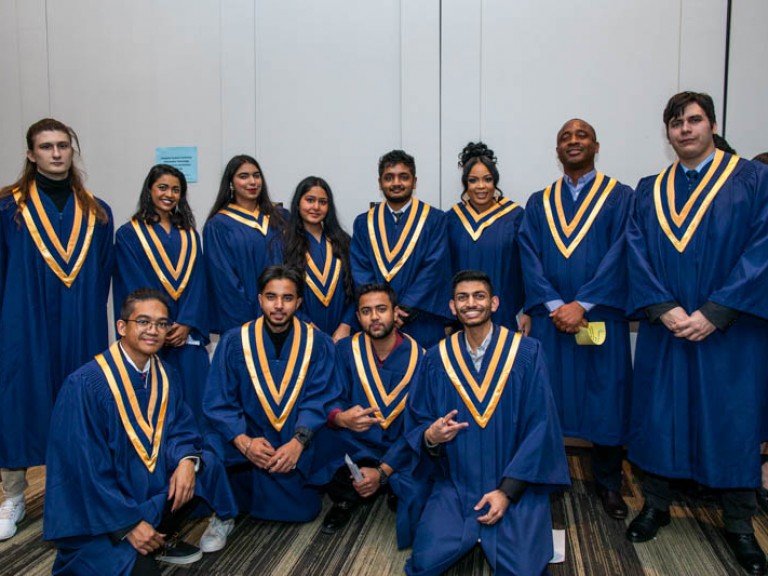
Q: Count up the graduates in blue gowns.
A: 12